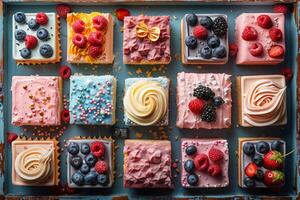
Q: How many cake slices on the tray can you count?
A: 15